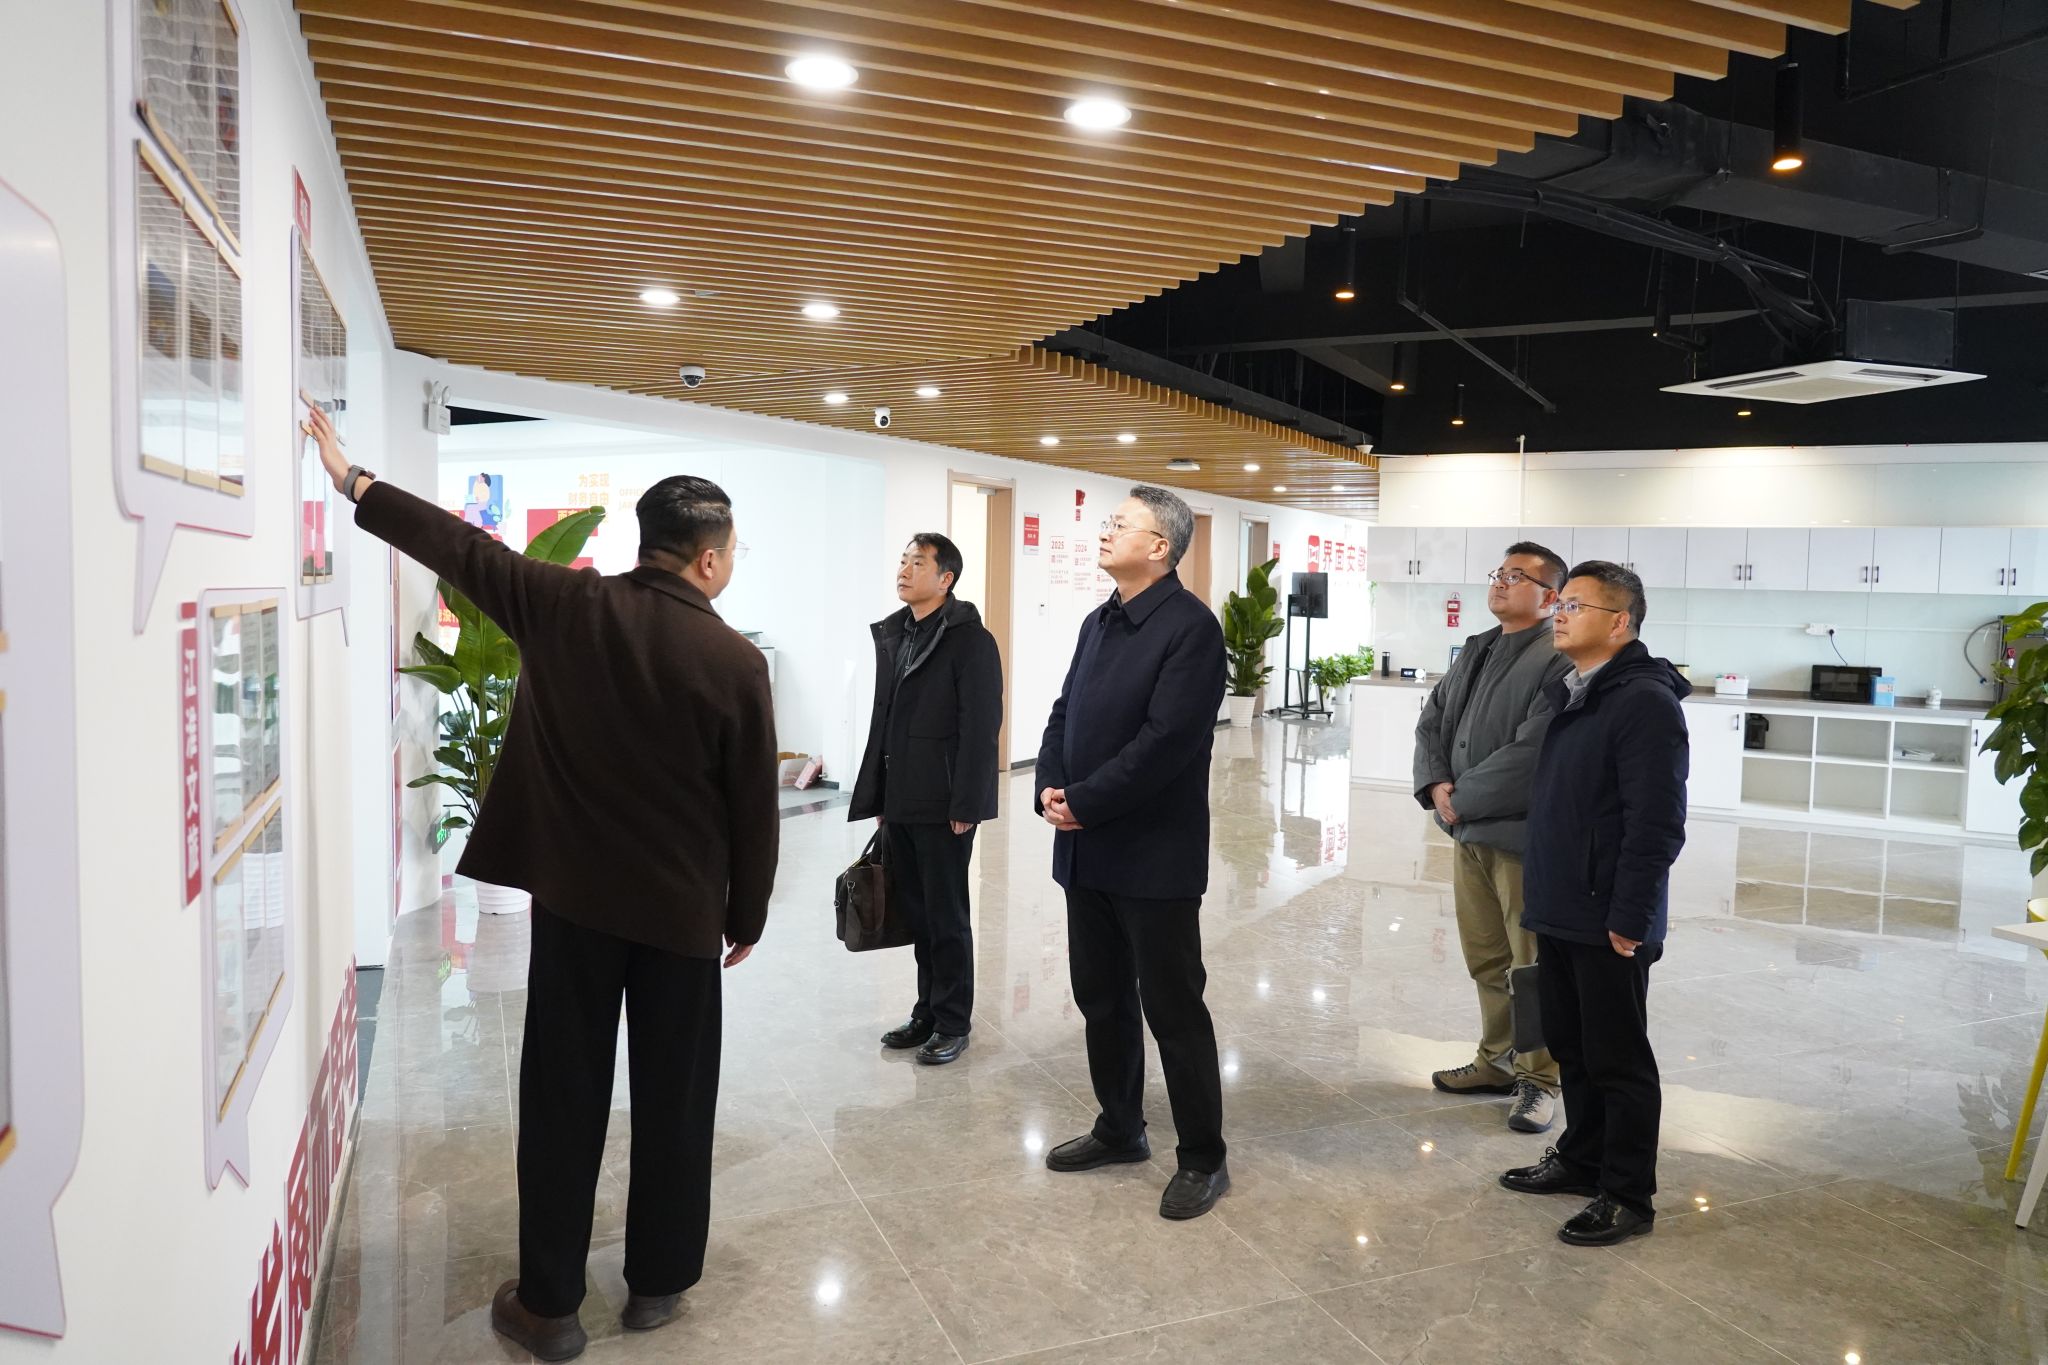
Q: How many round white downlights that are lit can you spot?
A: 11